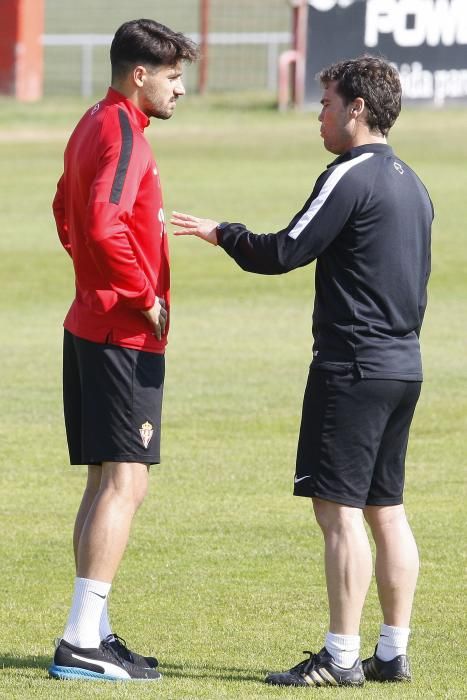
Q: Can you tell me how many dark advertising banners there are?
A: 1